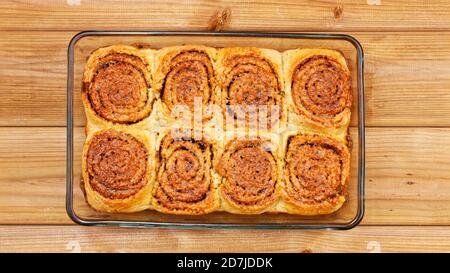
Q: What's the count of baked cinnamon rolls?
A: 8